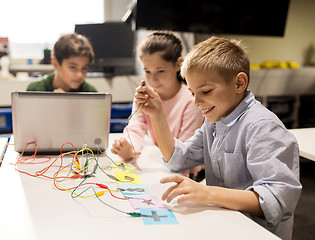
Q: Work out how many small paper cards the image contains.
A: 5